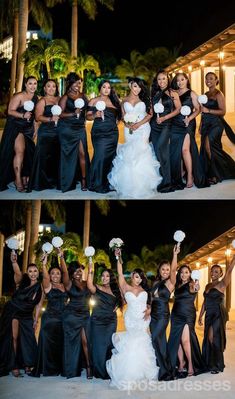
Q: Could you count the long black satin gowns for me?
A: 14